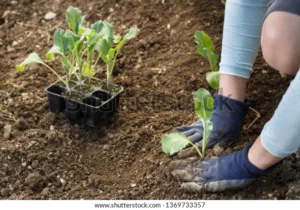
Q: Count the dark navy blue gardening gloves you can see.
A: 2